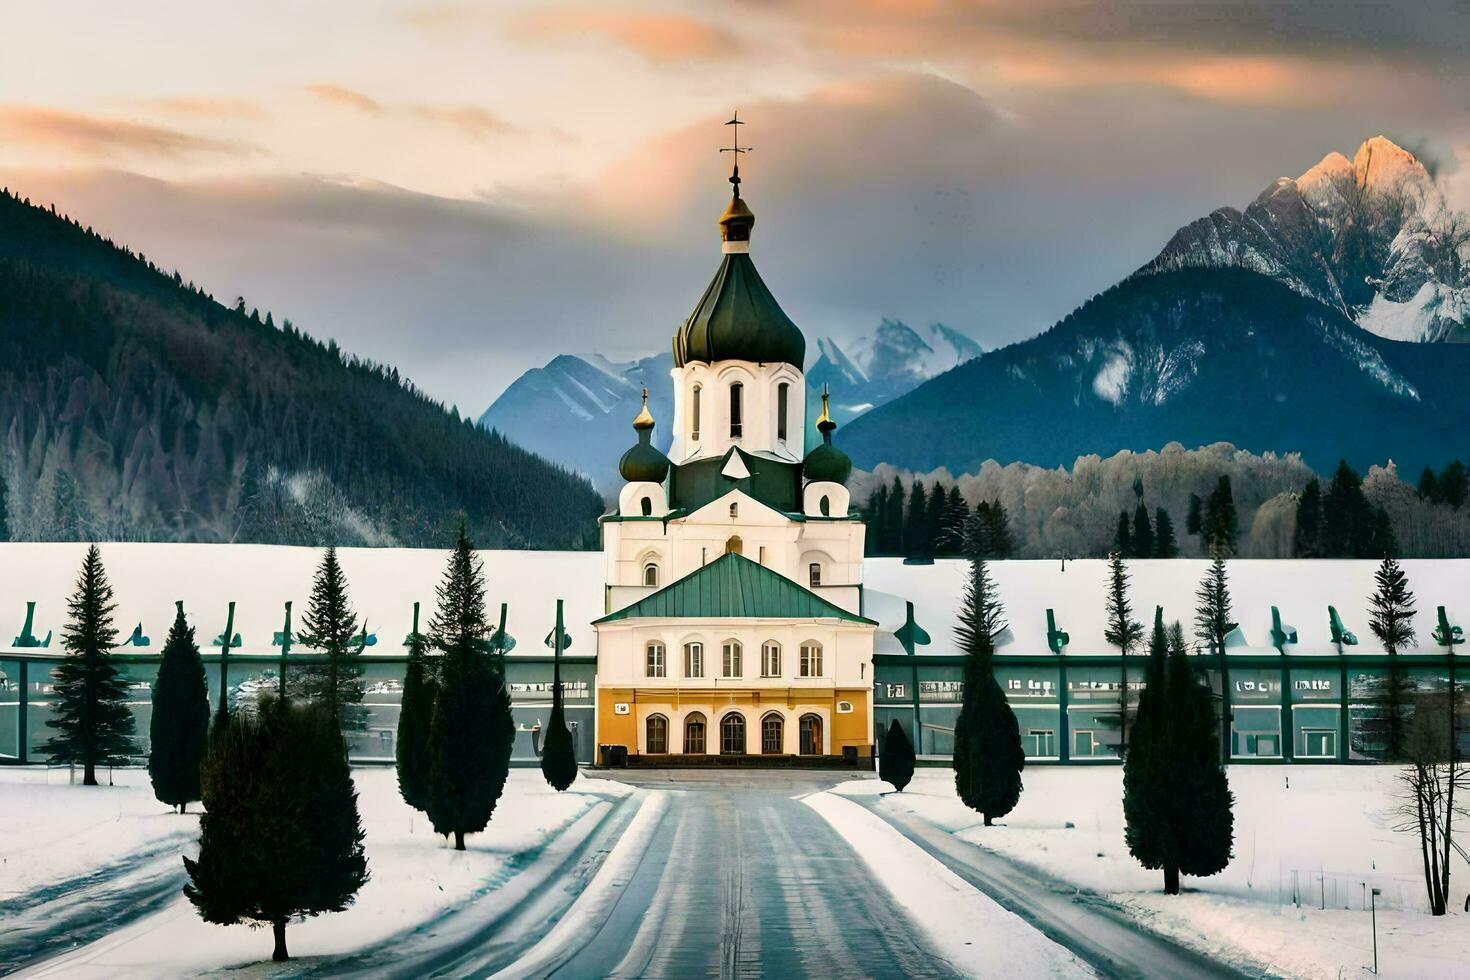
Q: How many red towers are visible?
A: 0